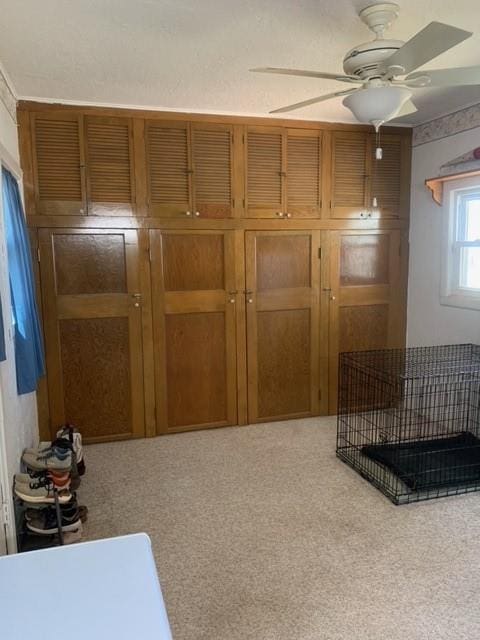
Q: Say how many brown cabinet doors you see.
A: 12